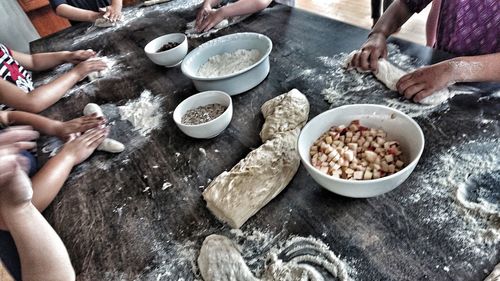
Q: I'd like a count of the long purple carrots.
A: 0